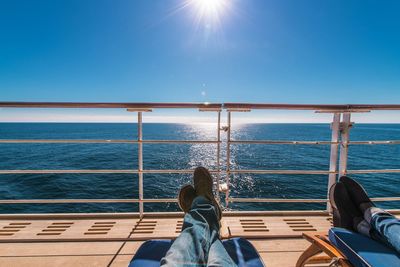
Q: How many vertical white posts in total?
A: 5